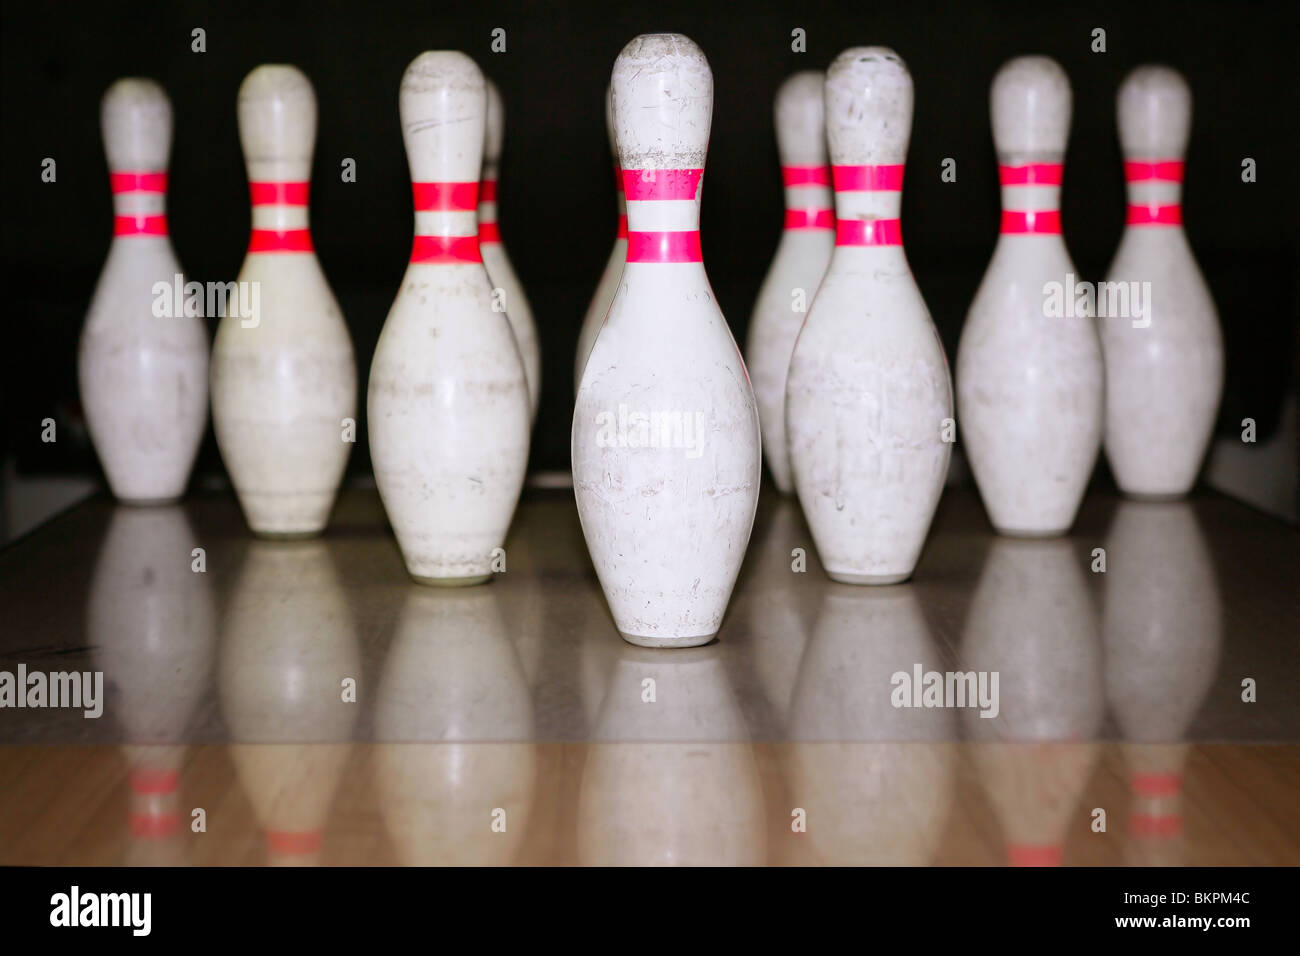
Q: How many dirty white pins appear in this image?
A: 10